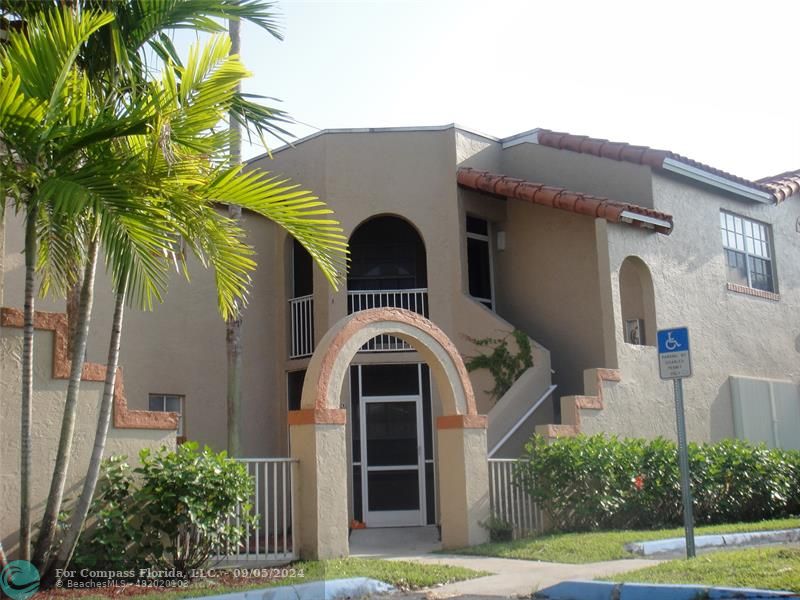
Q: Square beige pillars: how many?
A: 2